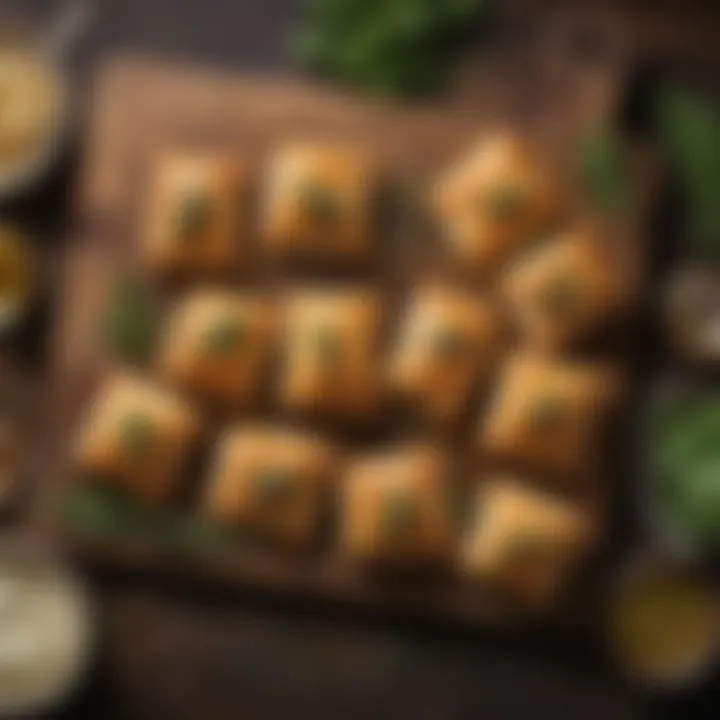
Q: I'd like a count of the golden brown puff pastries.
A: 12